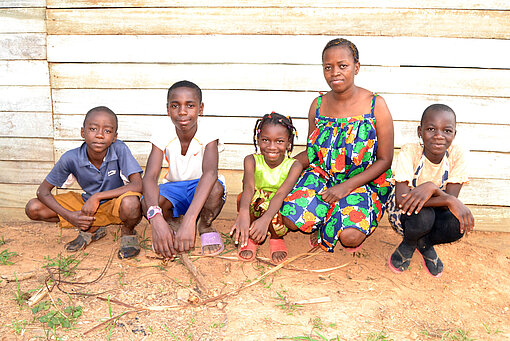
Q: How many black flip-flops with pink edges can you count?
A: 2